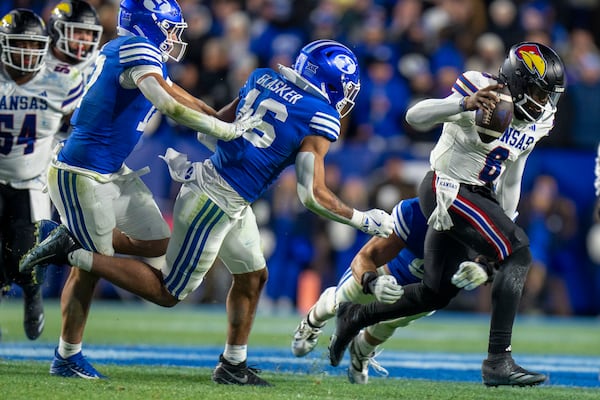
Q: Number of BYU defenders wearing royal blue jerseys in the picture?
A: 3